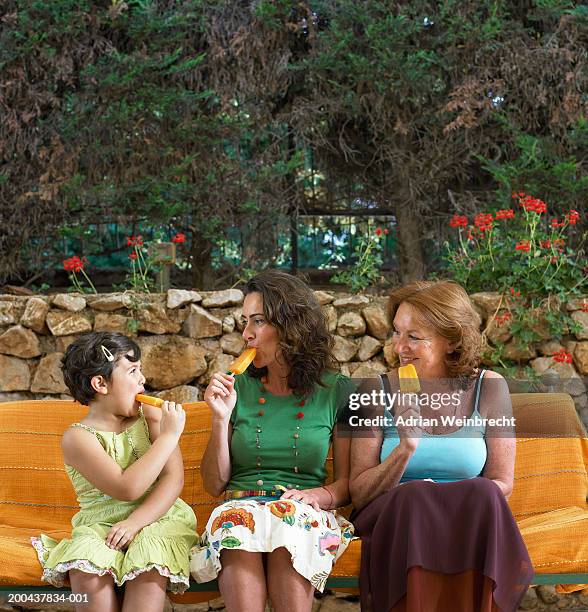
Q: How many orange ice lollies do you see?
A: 3